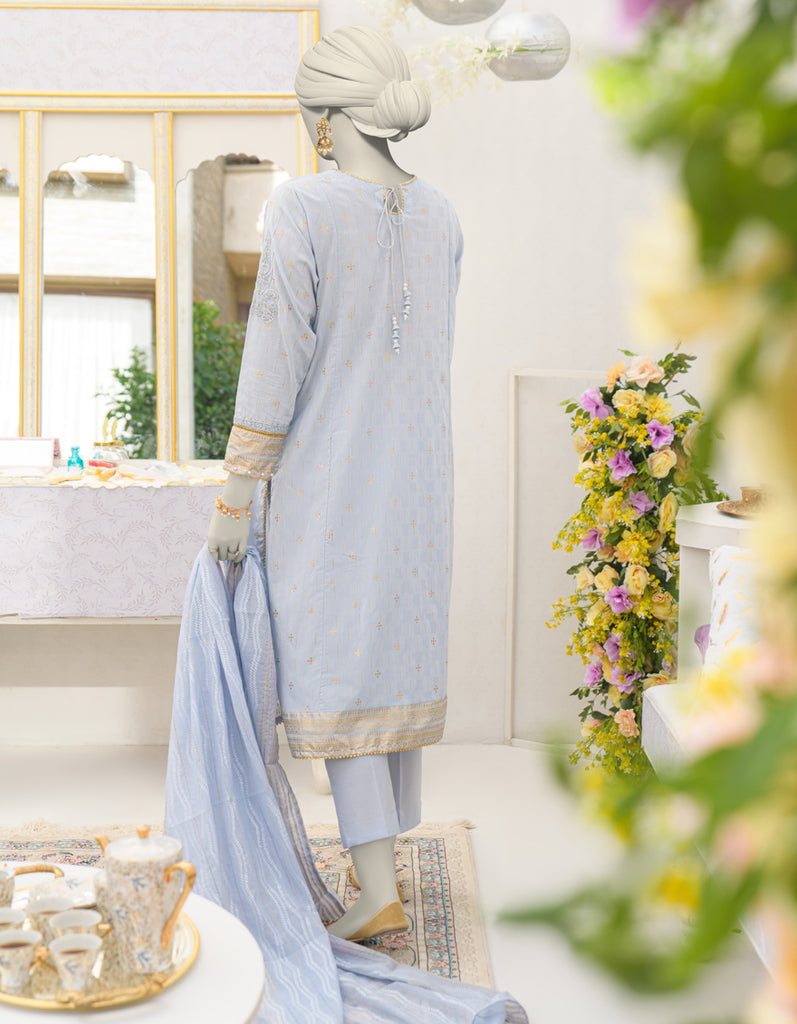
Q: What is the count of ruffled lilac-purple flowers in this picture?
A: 9